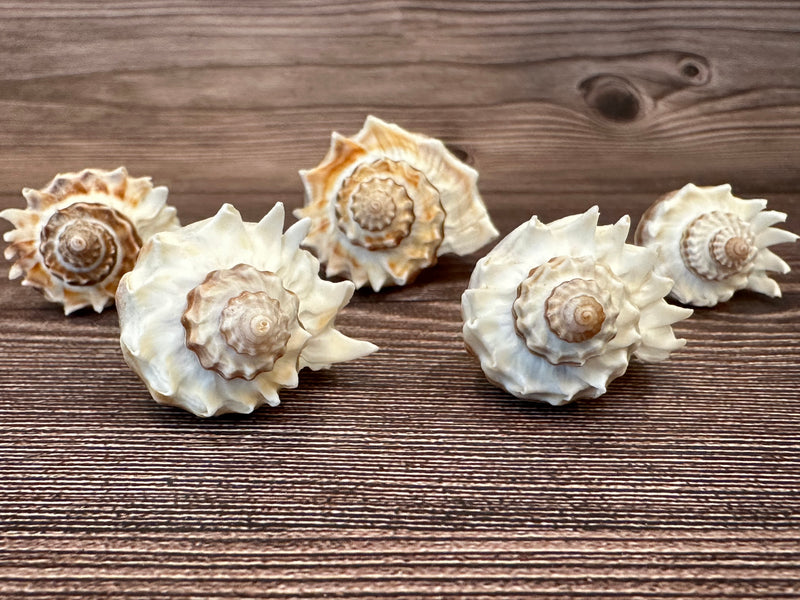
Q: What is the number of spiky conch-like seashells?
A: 5